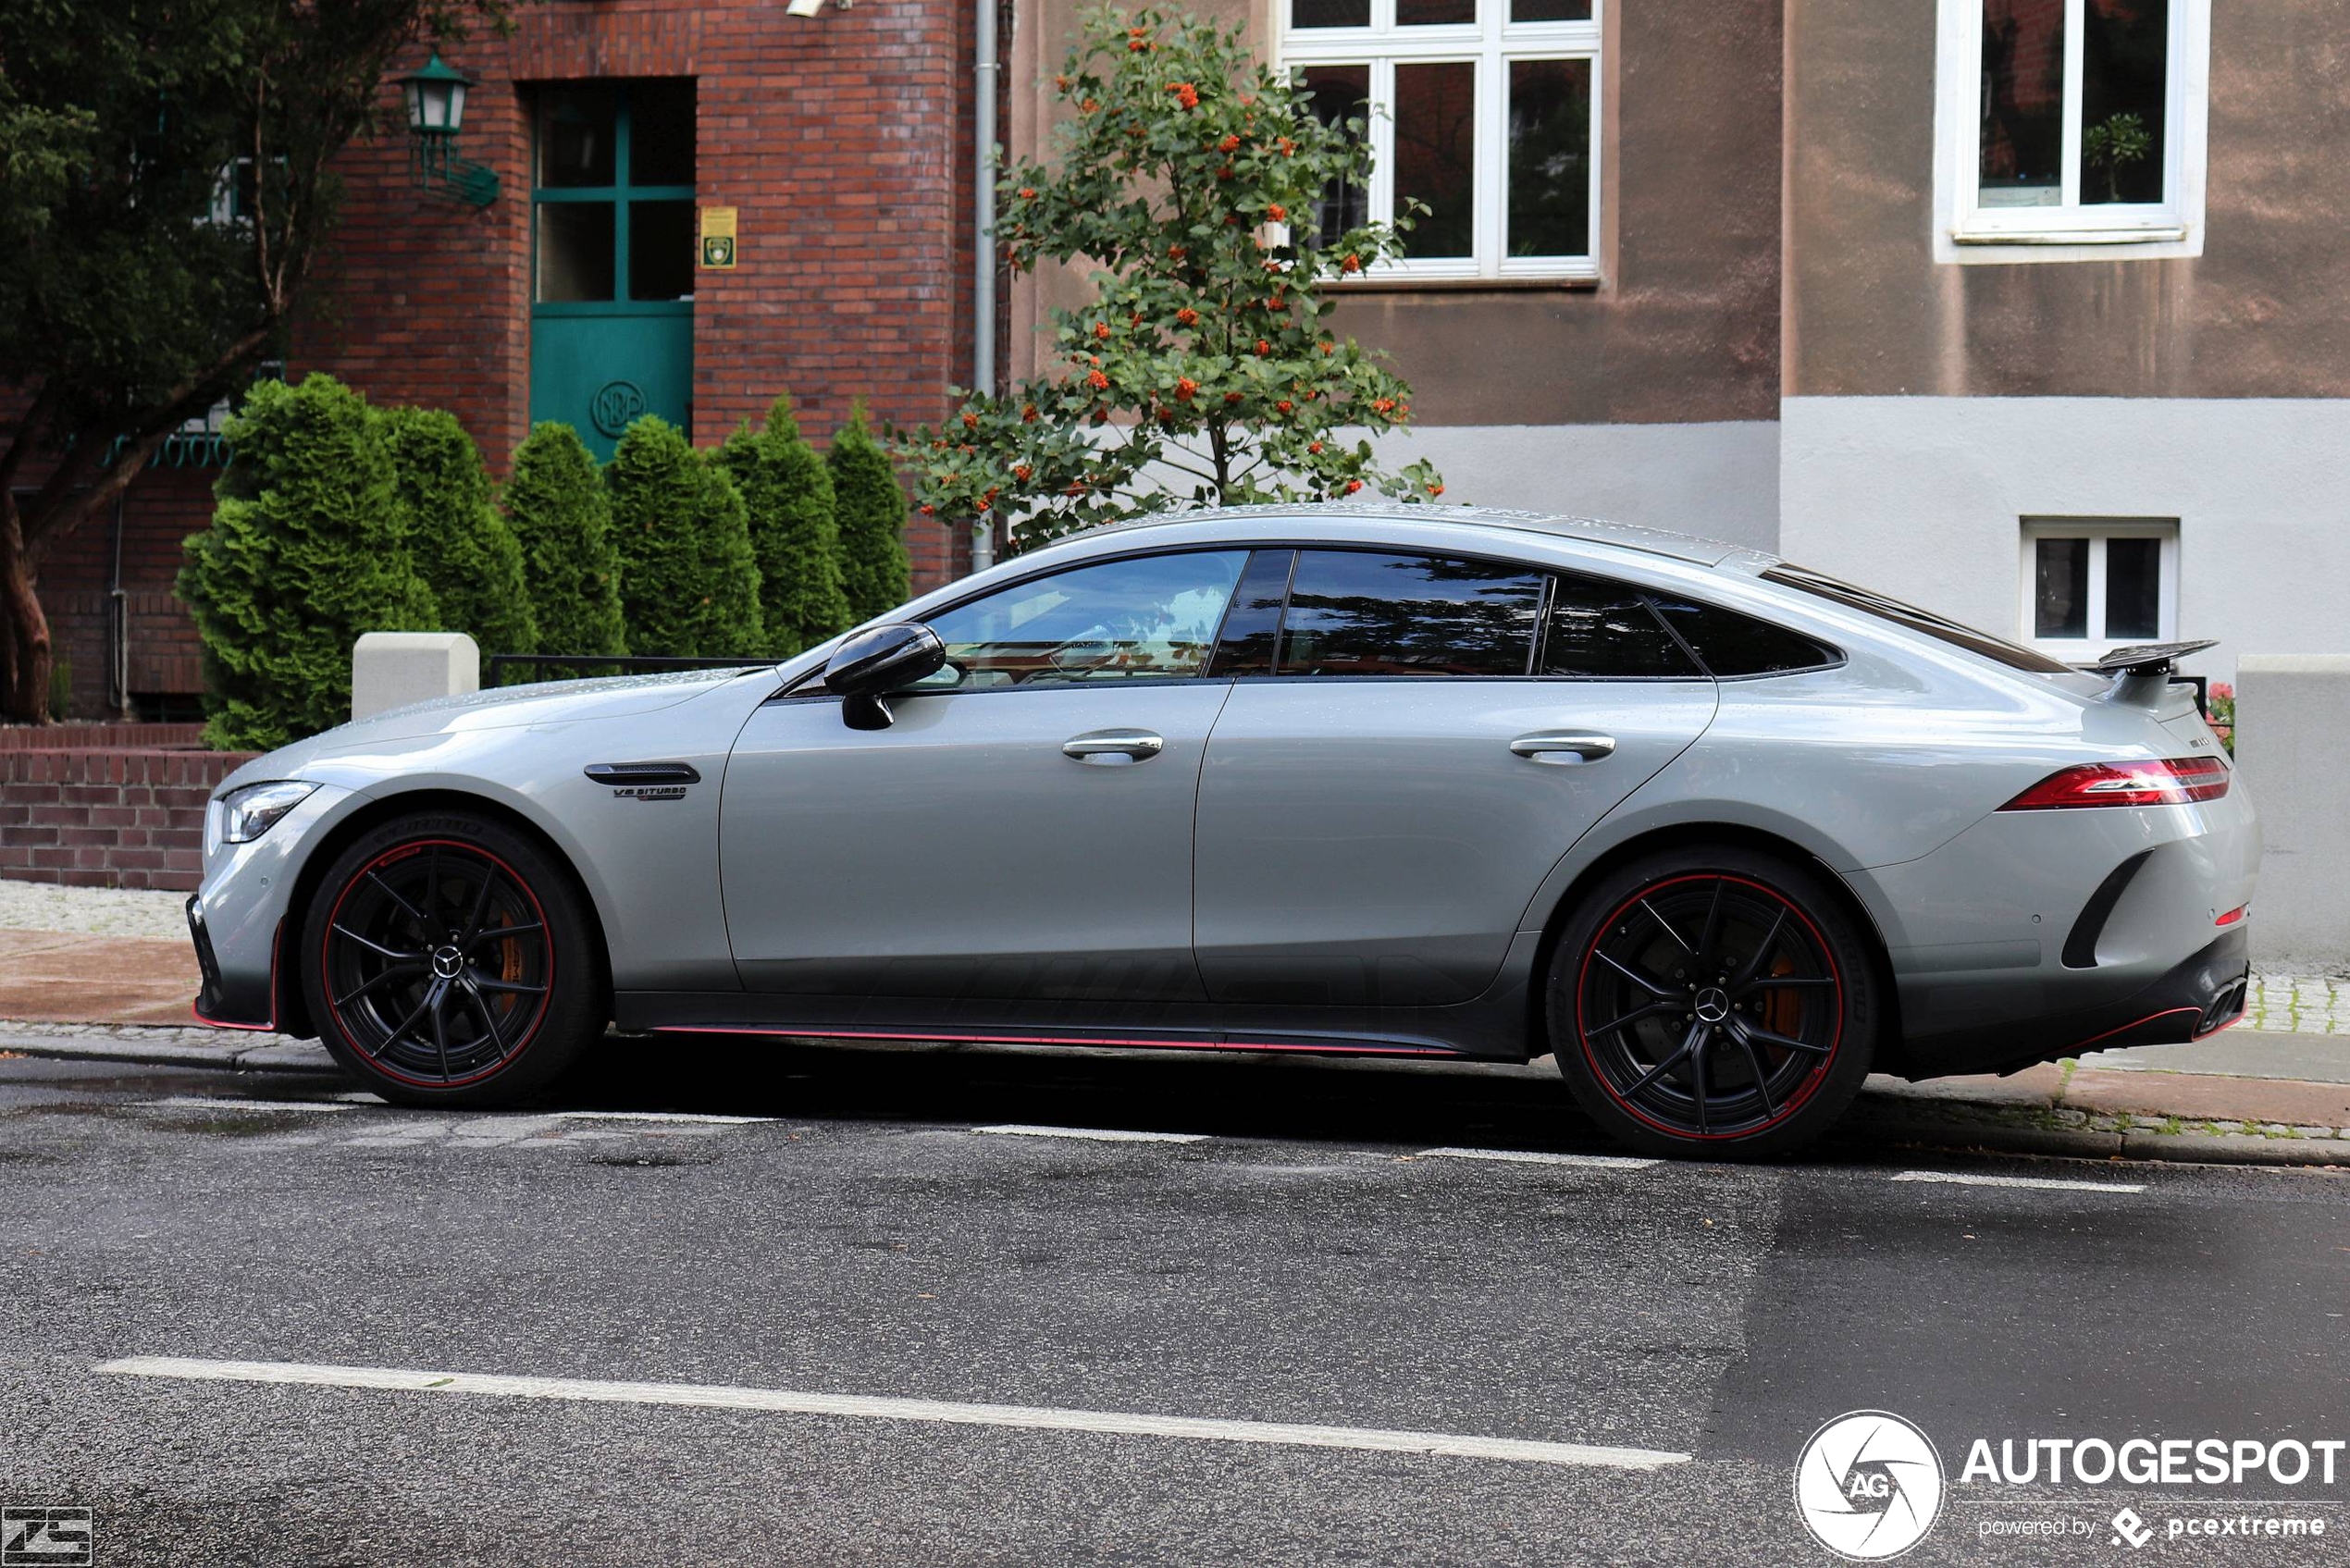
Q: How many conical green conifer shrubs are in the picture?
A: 6